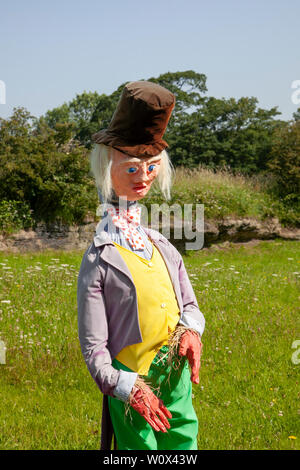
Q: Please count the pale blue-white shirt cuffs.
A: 2